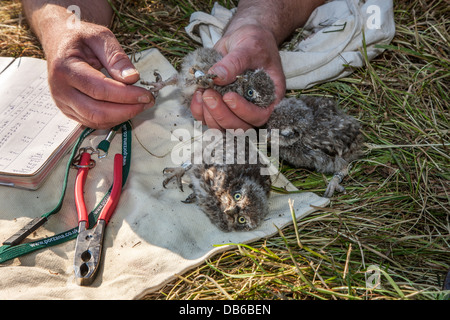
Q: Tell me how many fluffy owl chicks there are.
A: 3